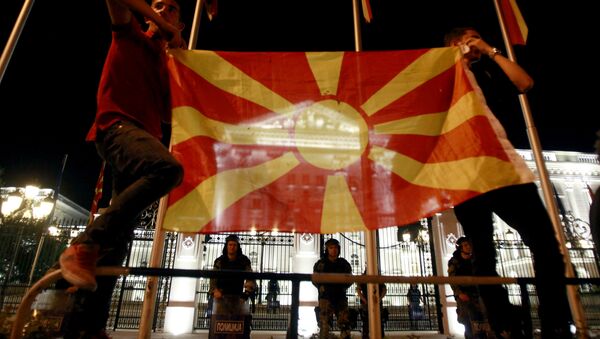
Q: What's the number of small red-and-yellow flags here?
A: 3